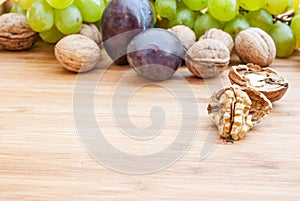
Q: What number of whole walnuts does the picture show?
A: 7